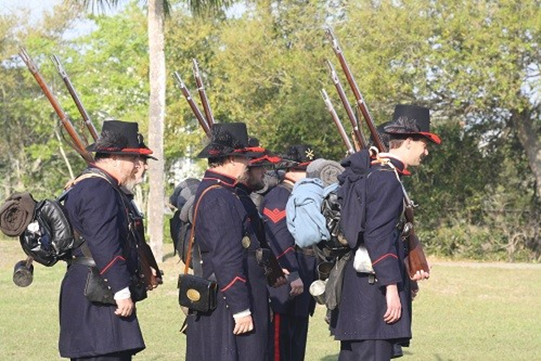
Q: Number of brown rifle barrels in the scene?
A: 7